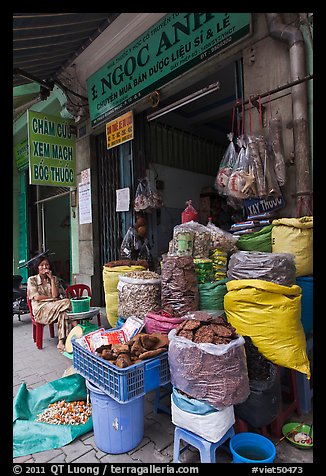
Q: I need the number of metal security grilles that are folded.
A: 1